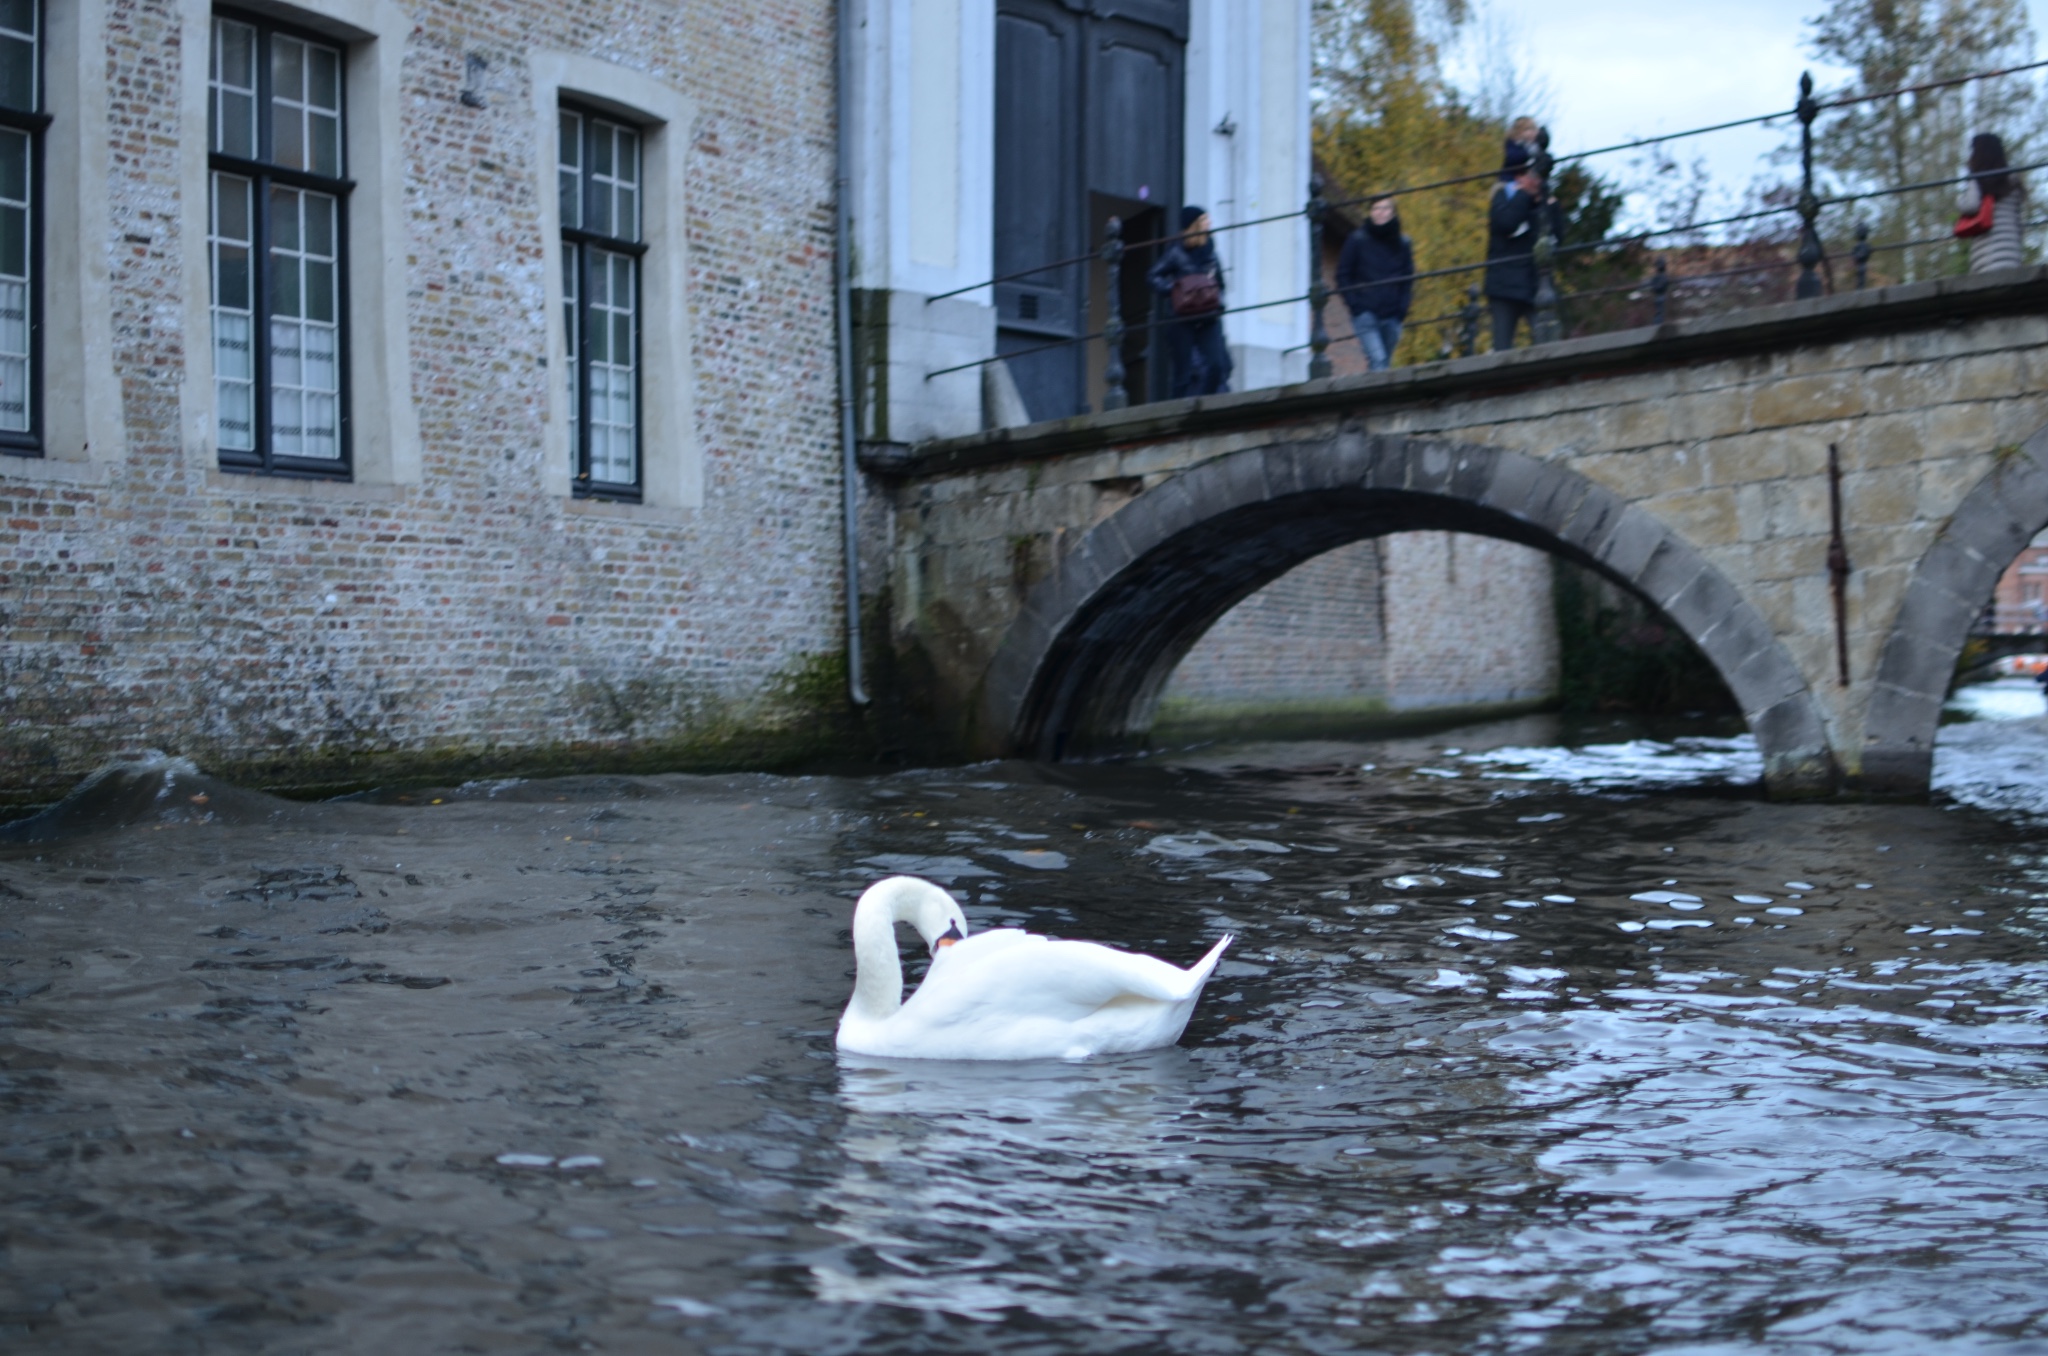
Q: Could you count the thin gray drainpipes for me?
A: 1